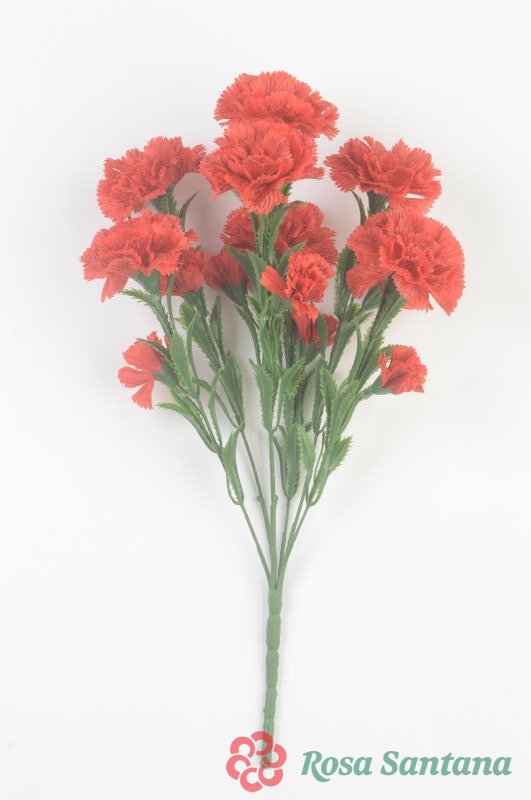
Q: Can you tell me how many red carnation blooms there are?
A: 13